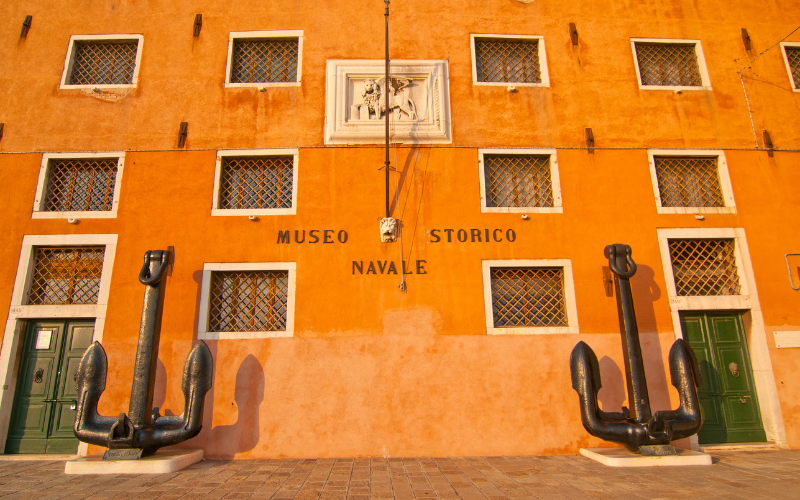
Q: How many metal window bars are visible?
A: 13